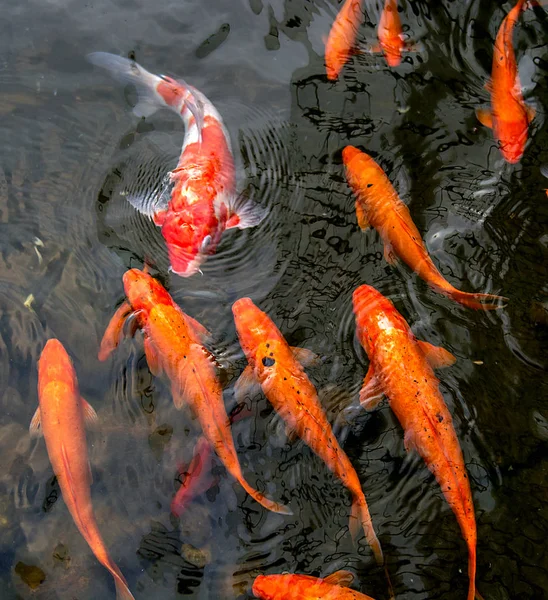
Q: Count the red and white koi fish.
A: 1